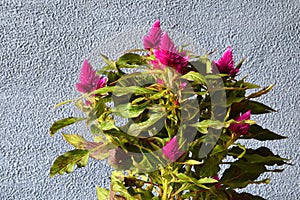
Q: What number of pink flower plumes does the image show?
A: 6